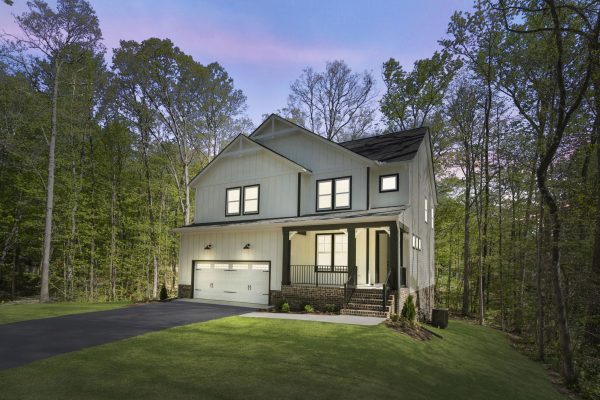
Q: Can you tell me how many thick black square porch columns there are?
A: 3